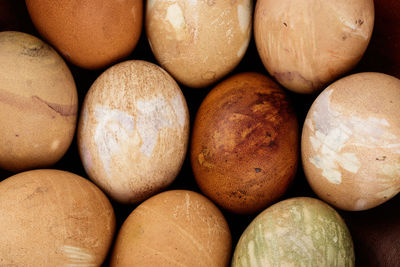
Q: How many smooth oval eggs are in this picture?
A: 10